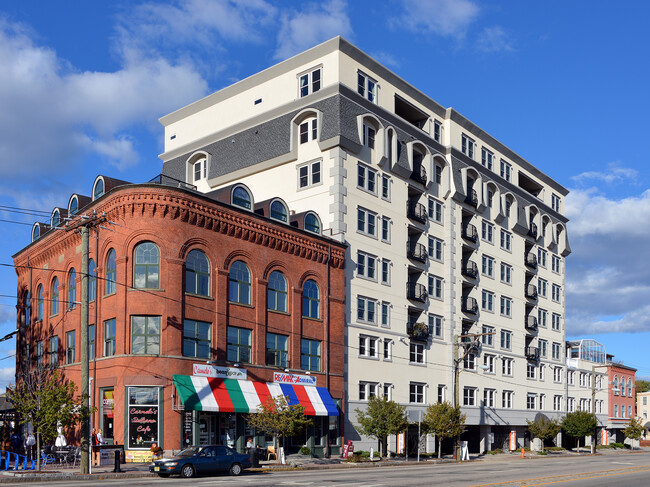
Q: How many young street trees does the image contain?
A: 7